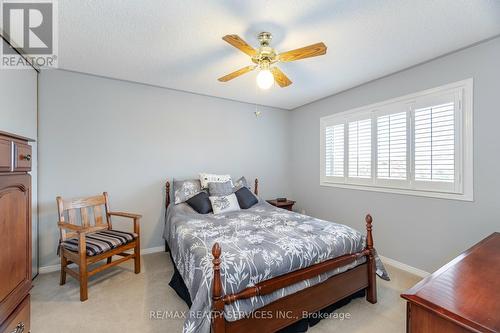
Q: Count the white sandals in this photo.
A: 0